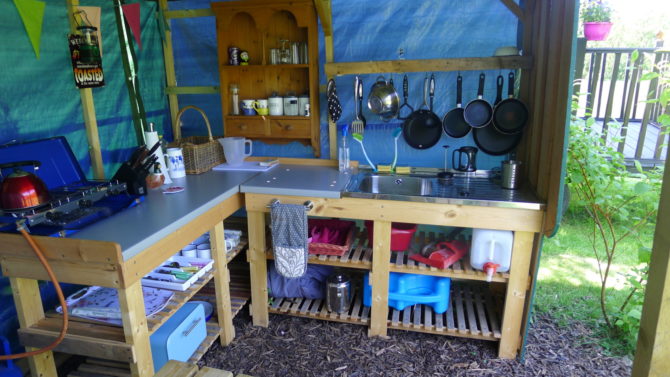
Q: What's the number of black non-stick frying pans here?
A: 5